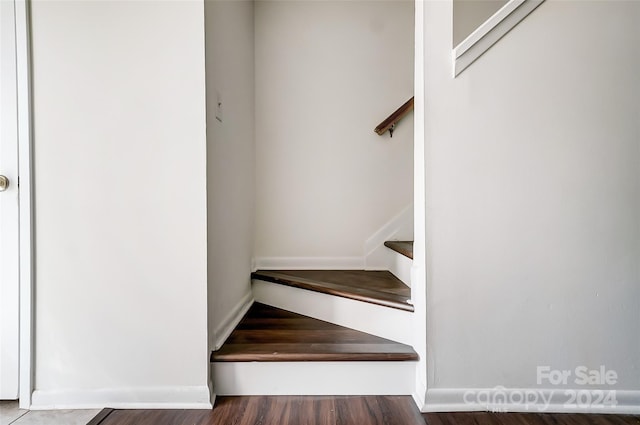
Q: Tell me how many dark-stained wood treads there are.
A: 3